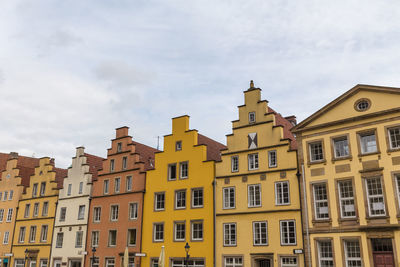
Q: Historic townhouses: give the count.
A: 7